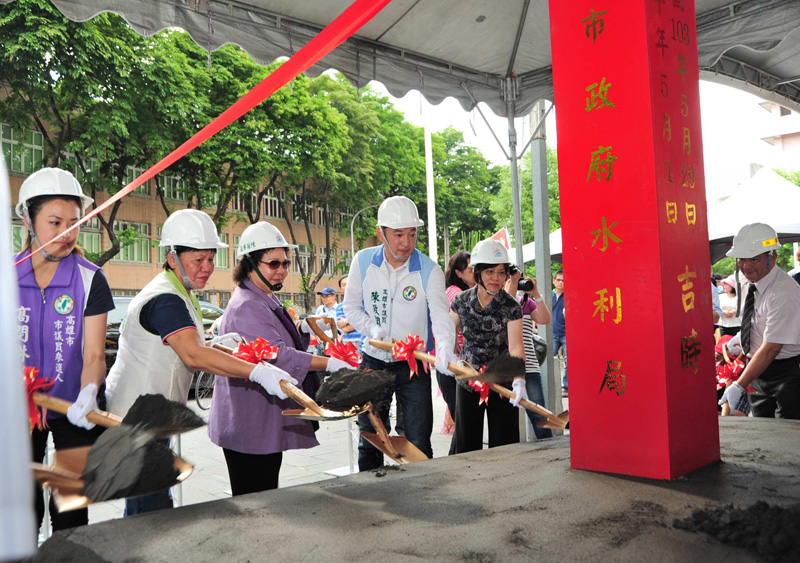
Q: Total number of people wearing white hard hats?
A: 6